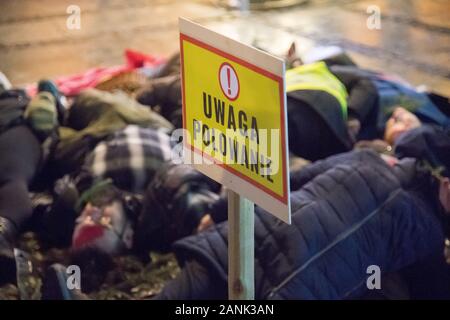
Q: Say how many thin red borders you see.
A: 2